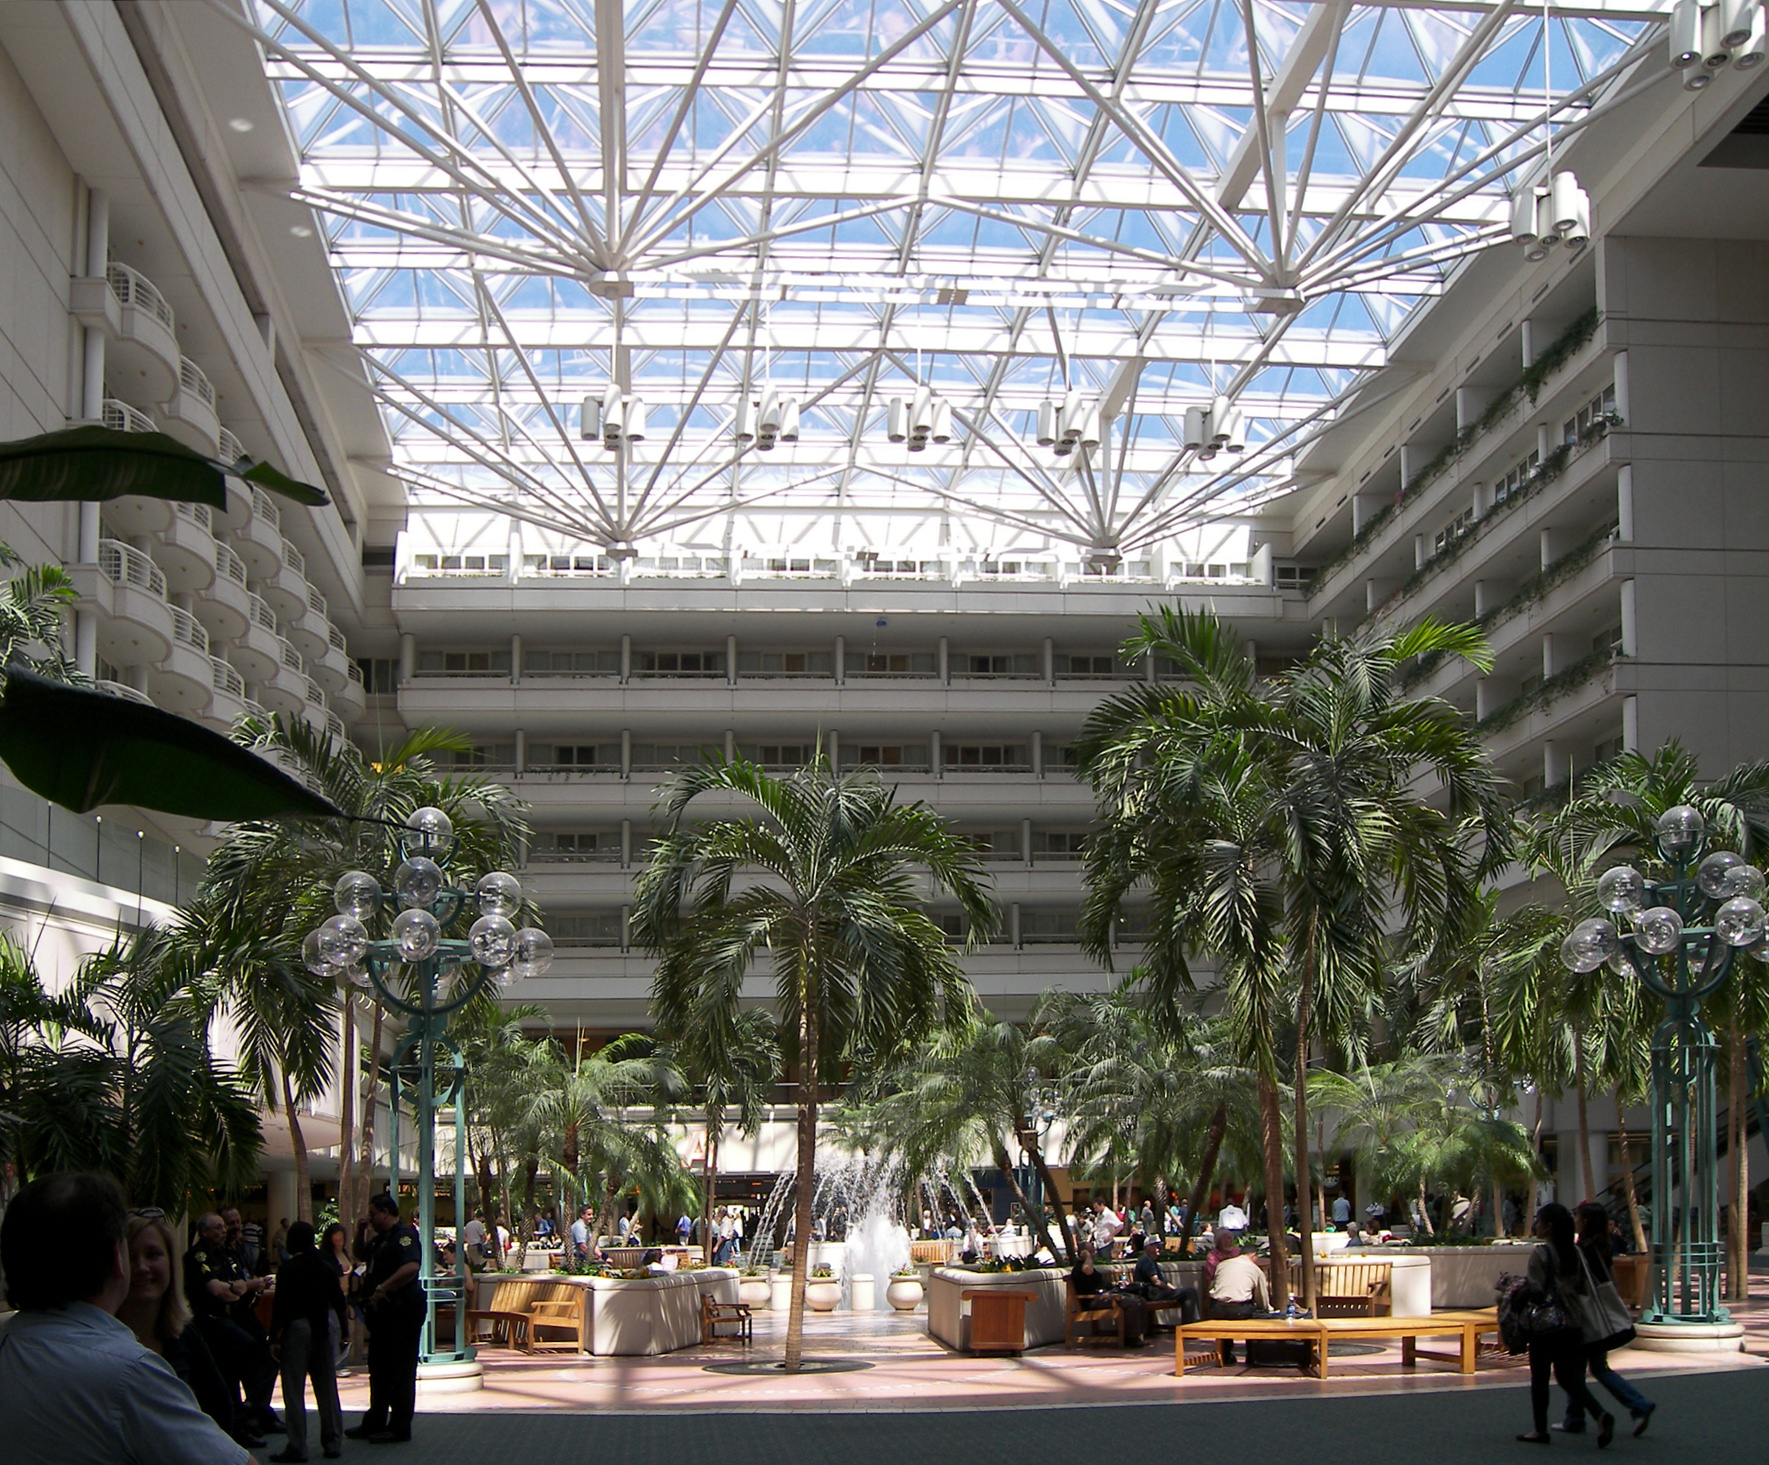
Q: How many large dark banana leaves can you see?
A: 2